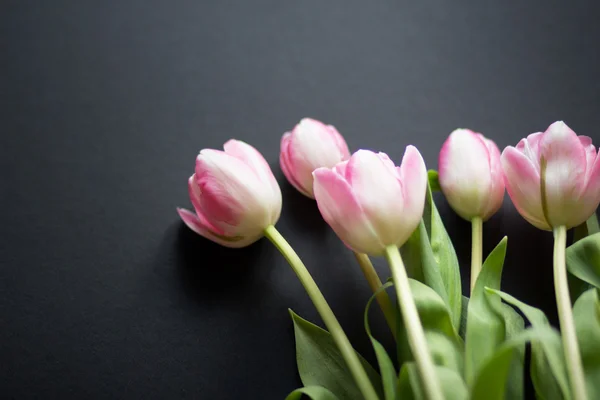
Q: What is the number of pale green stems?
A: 5